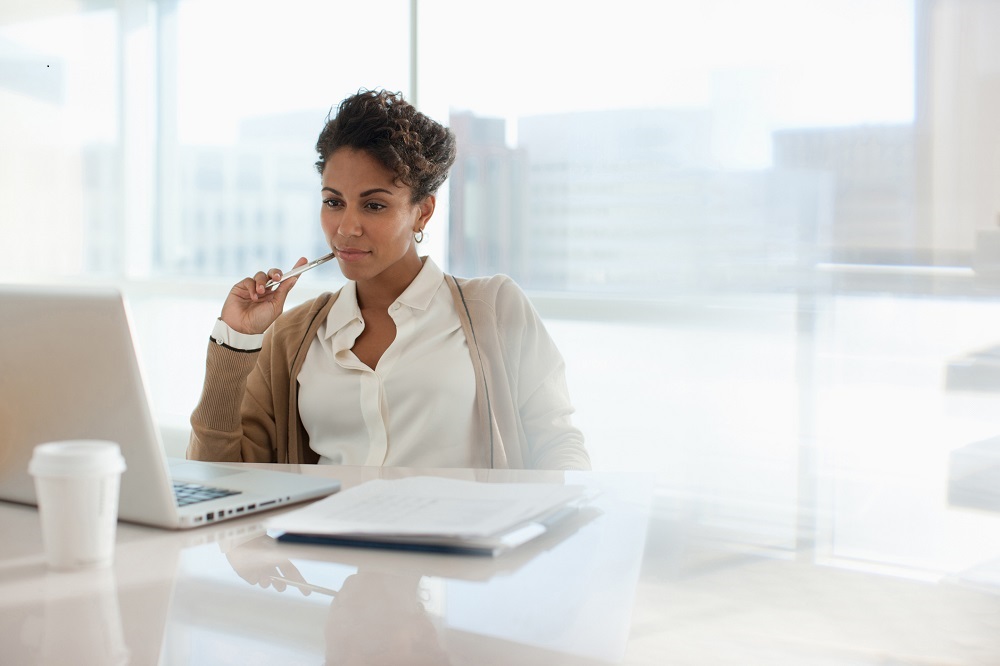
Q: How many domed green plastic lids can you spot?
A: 0